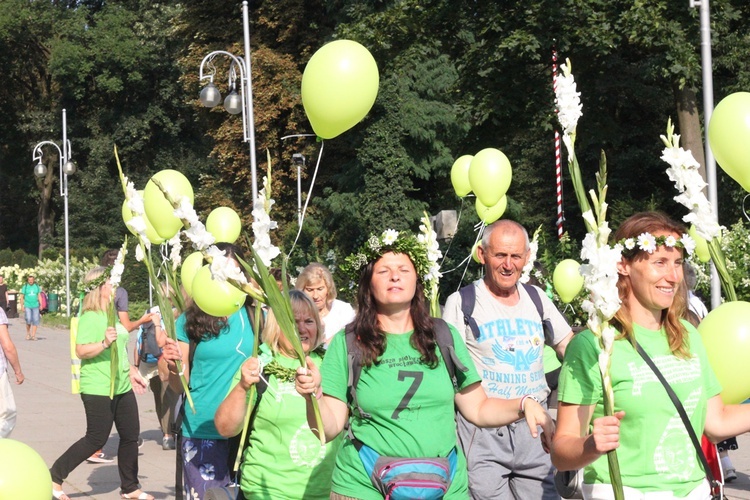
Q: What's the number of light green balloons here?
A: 15